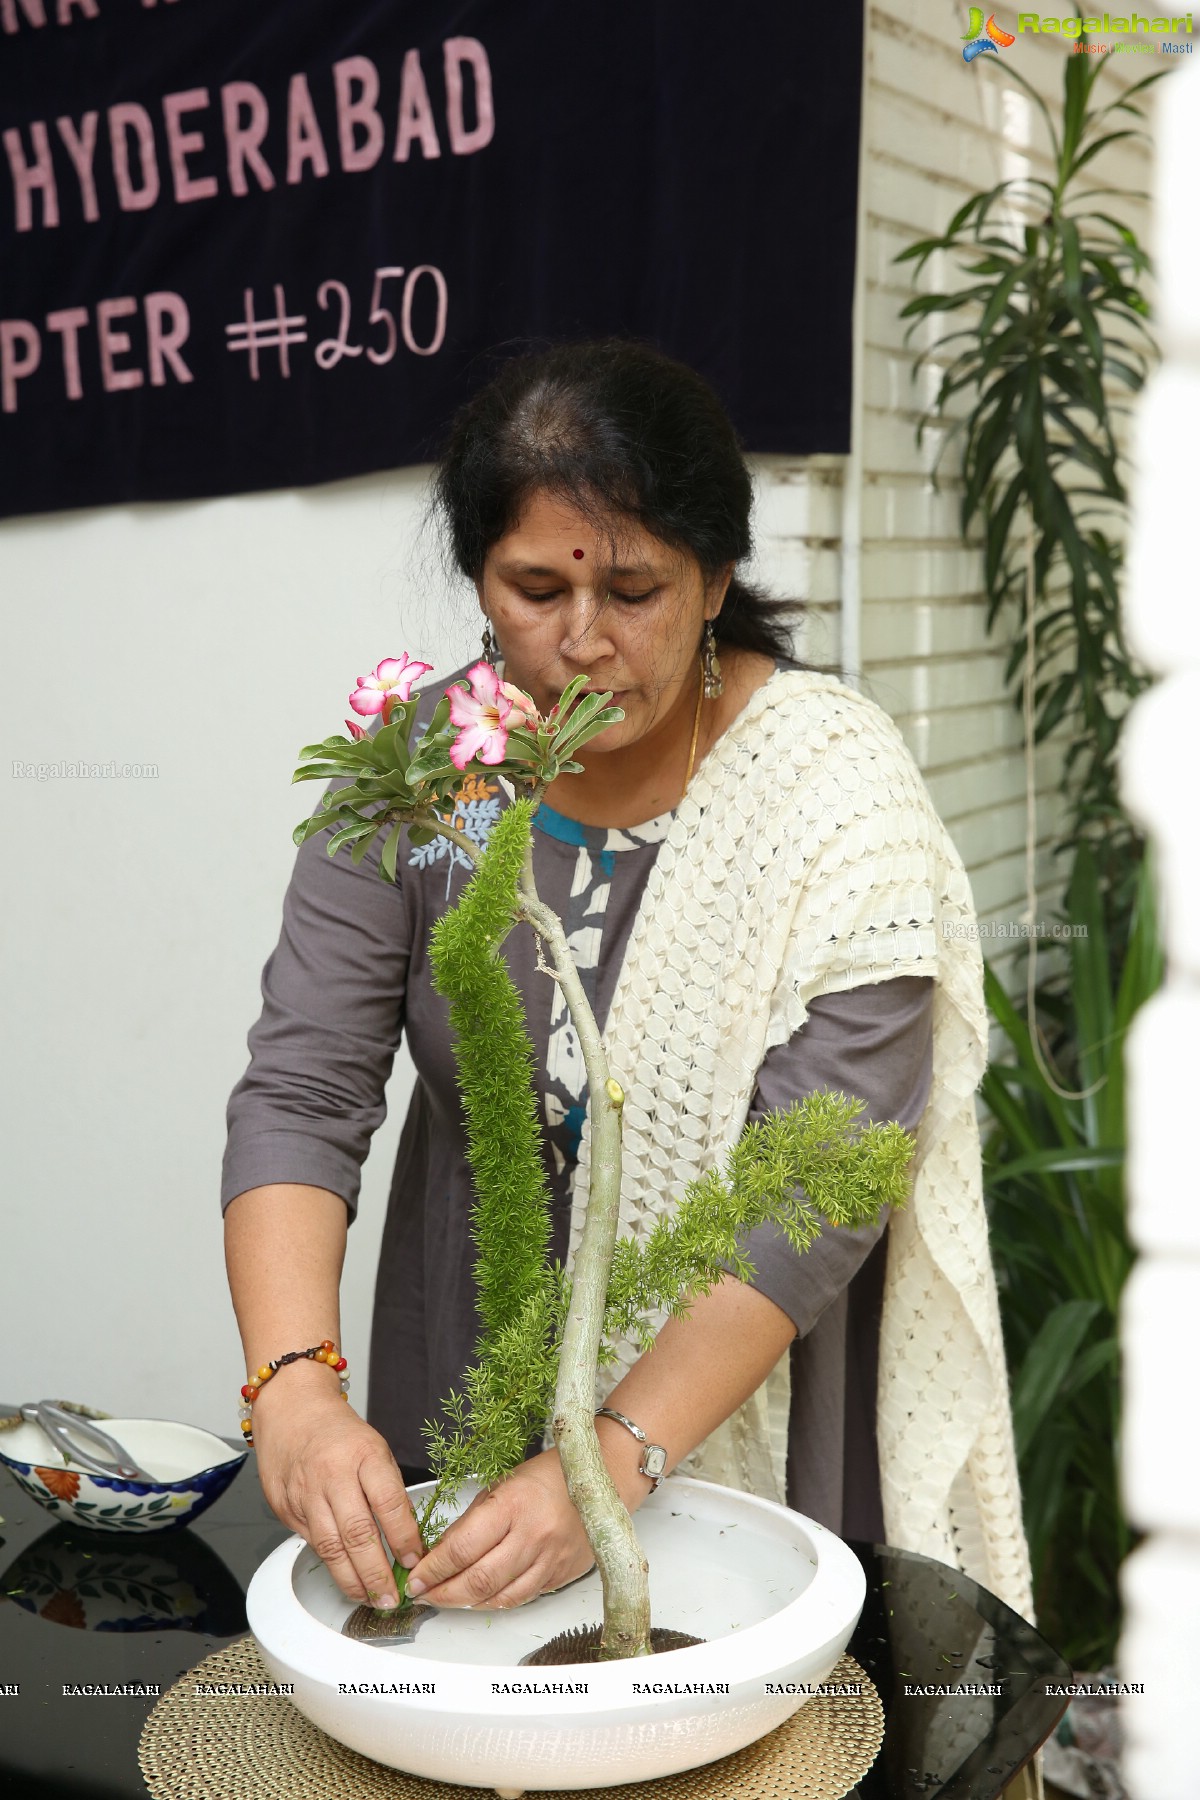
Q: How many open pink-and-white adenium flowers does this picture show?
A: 2